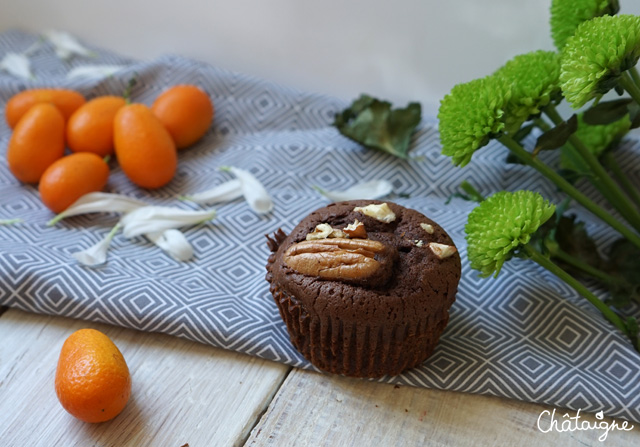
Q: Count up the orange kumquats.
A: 7